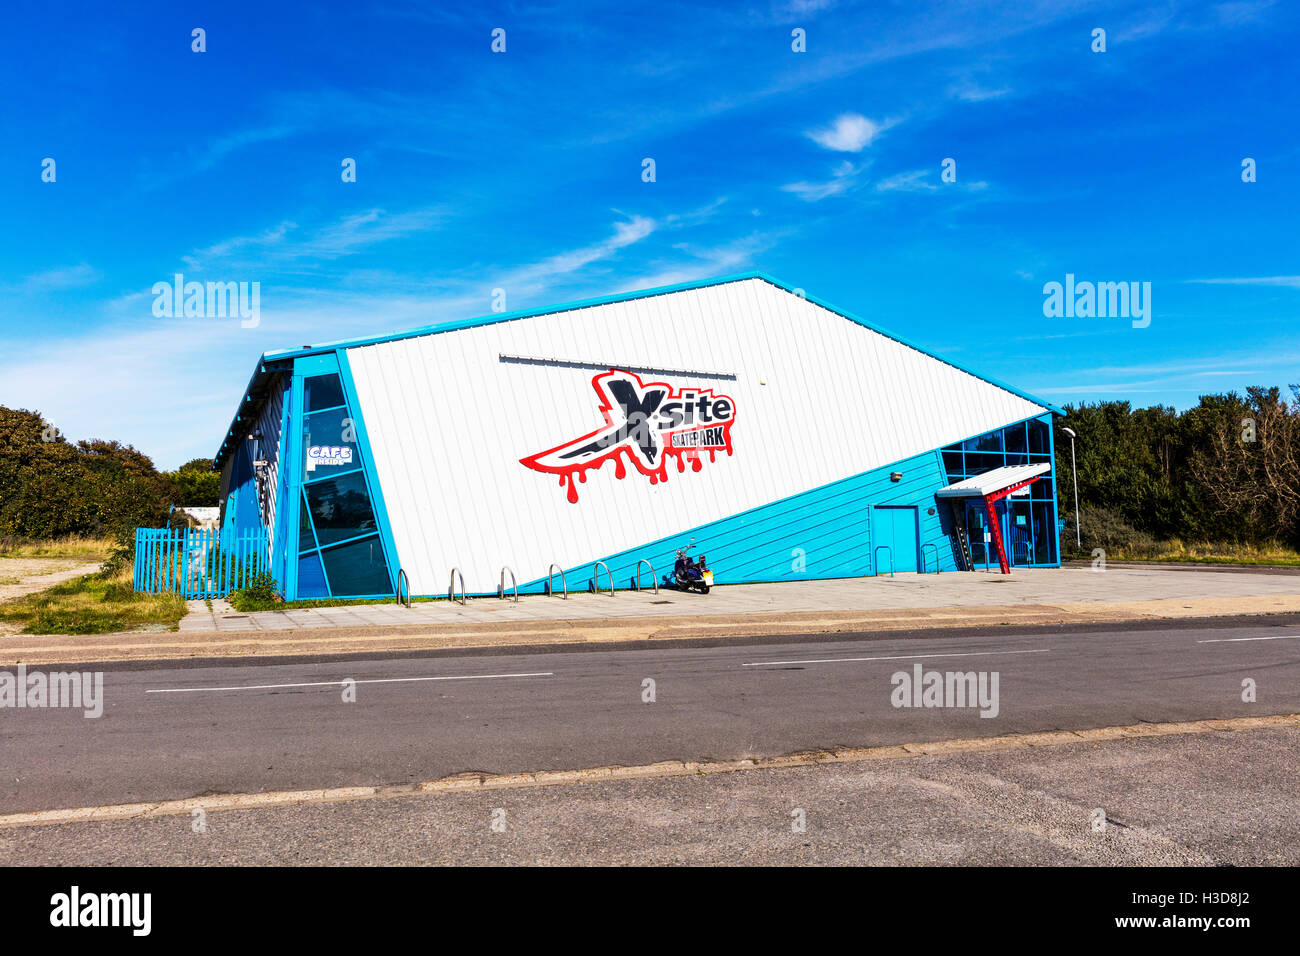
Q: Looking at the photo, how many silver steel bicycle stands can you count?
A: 6